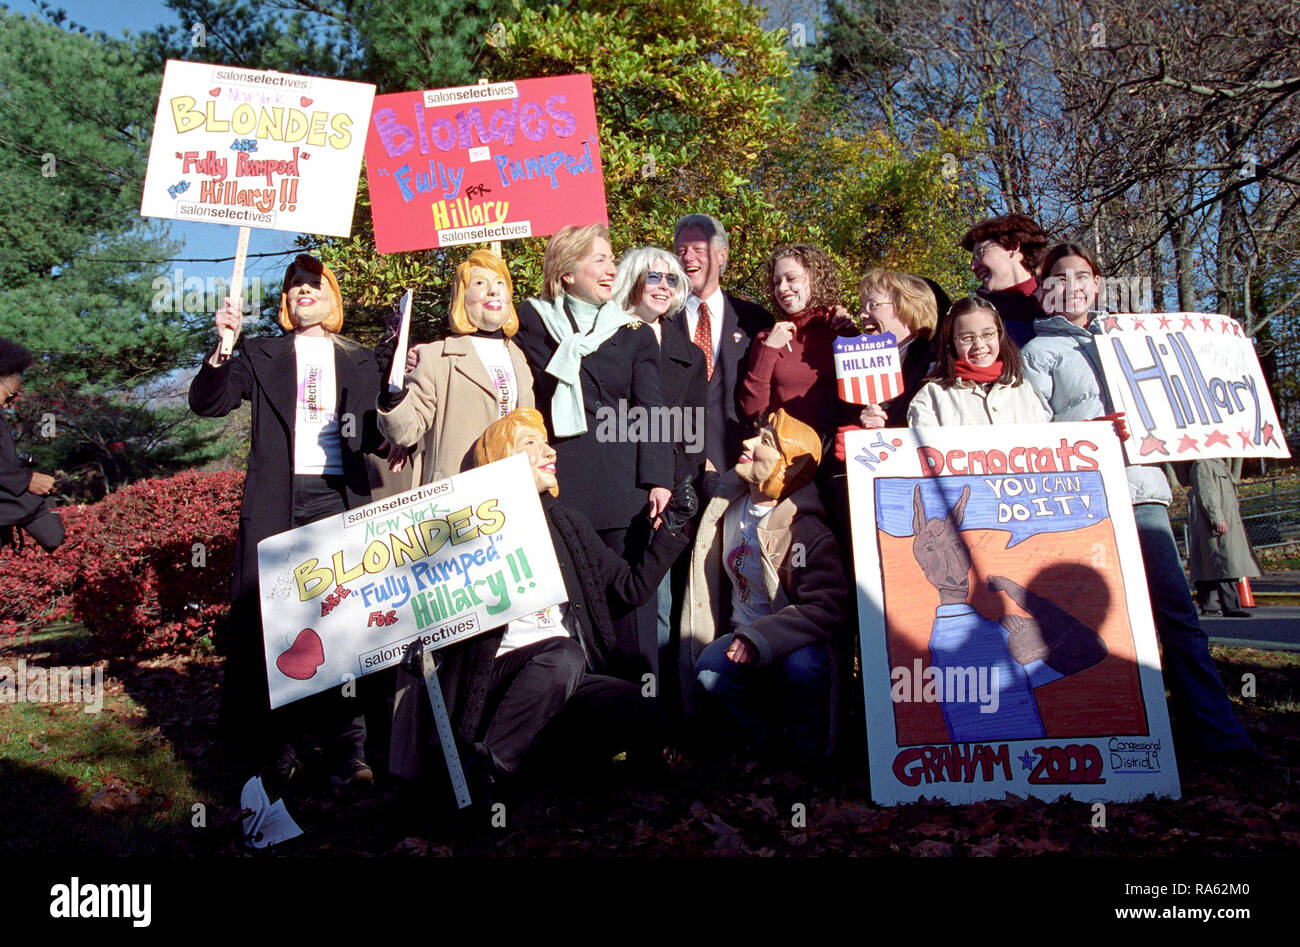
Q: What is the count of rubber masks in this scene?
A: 4